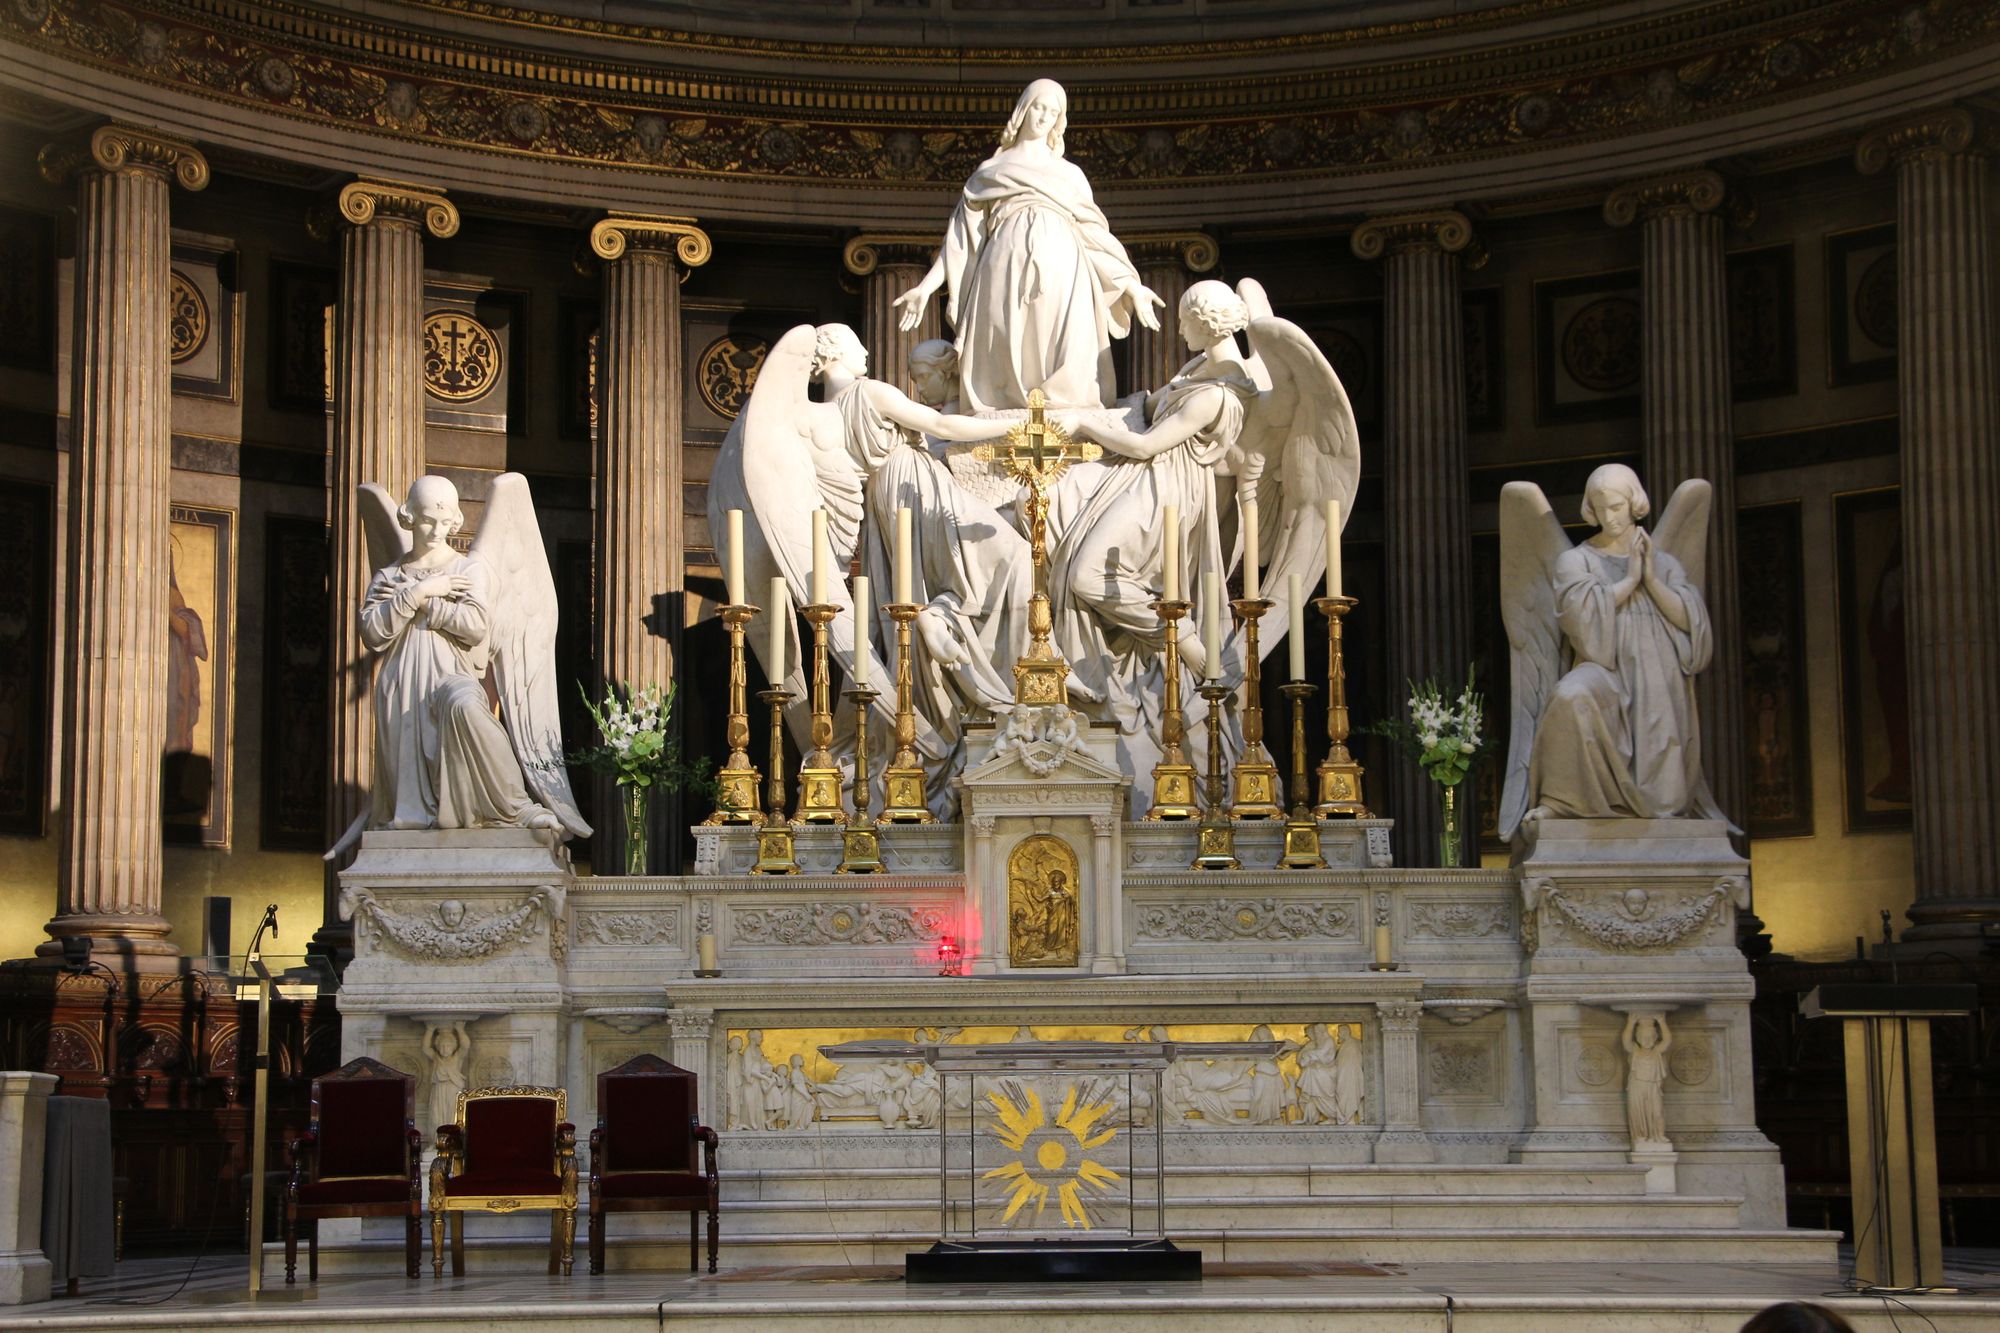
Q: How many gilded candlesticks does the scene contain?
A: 10